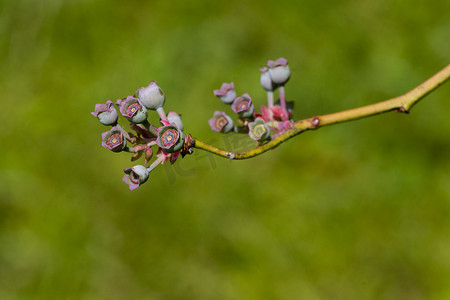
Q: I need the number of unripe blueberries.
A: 13